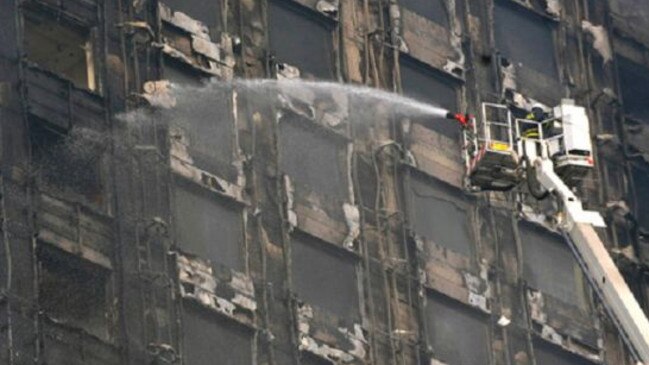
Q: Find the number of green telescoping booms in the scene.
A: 0